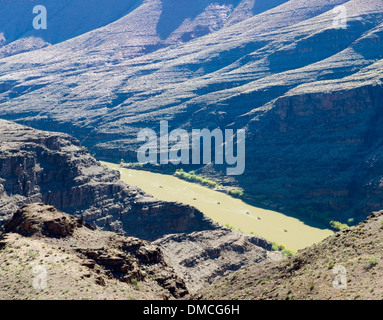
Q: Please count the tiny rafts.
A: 6